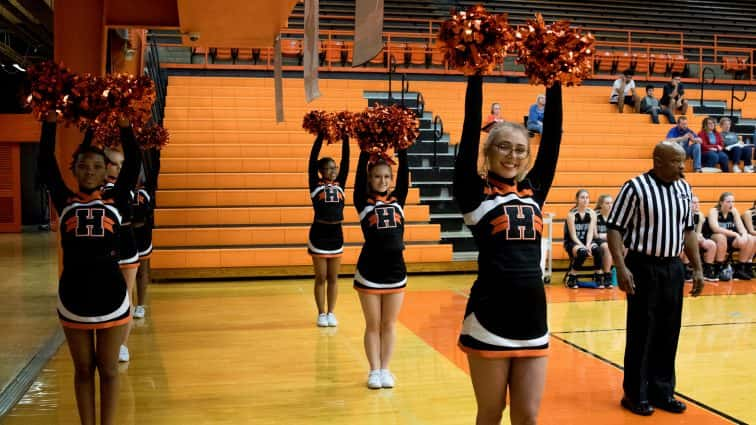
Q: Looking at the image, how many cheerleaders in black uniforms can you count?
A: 6